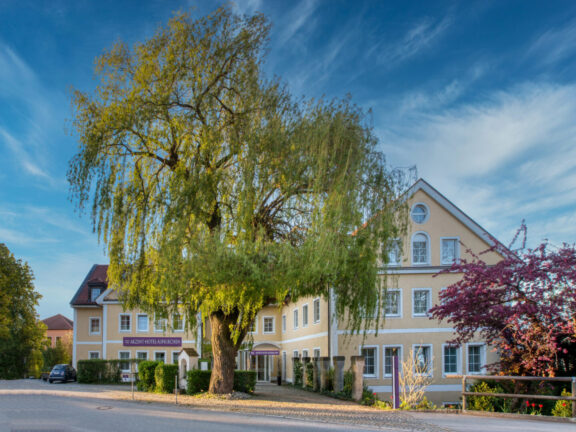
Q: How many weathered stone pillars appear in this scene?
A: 6